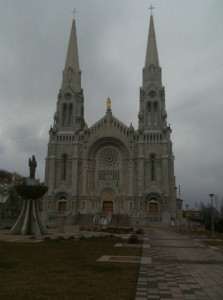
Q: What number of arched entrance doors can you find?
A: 3